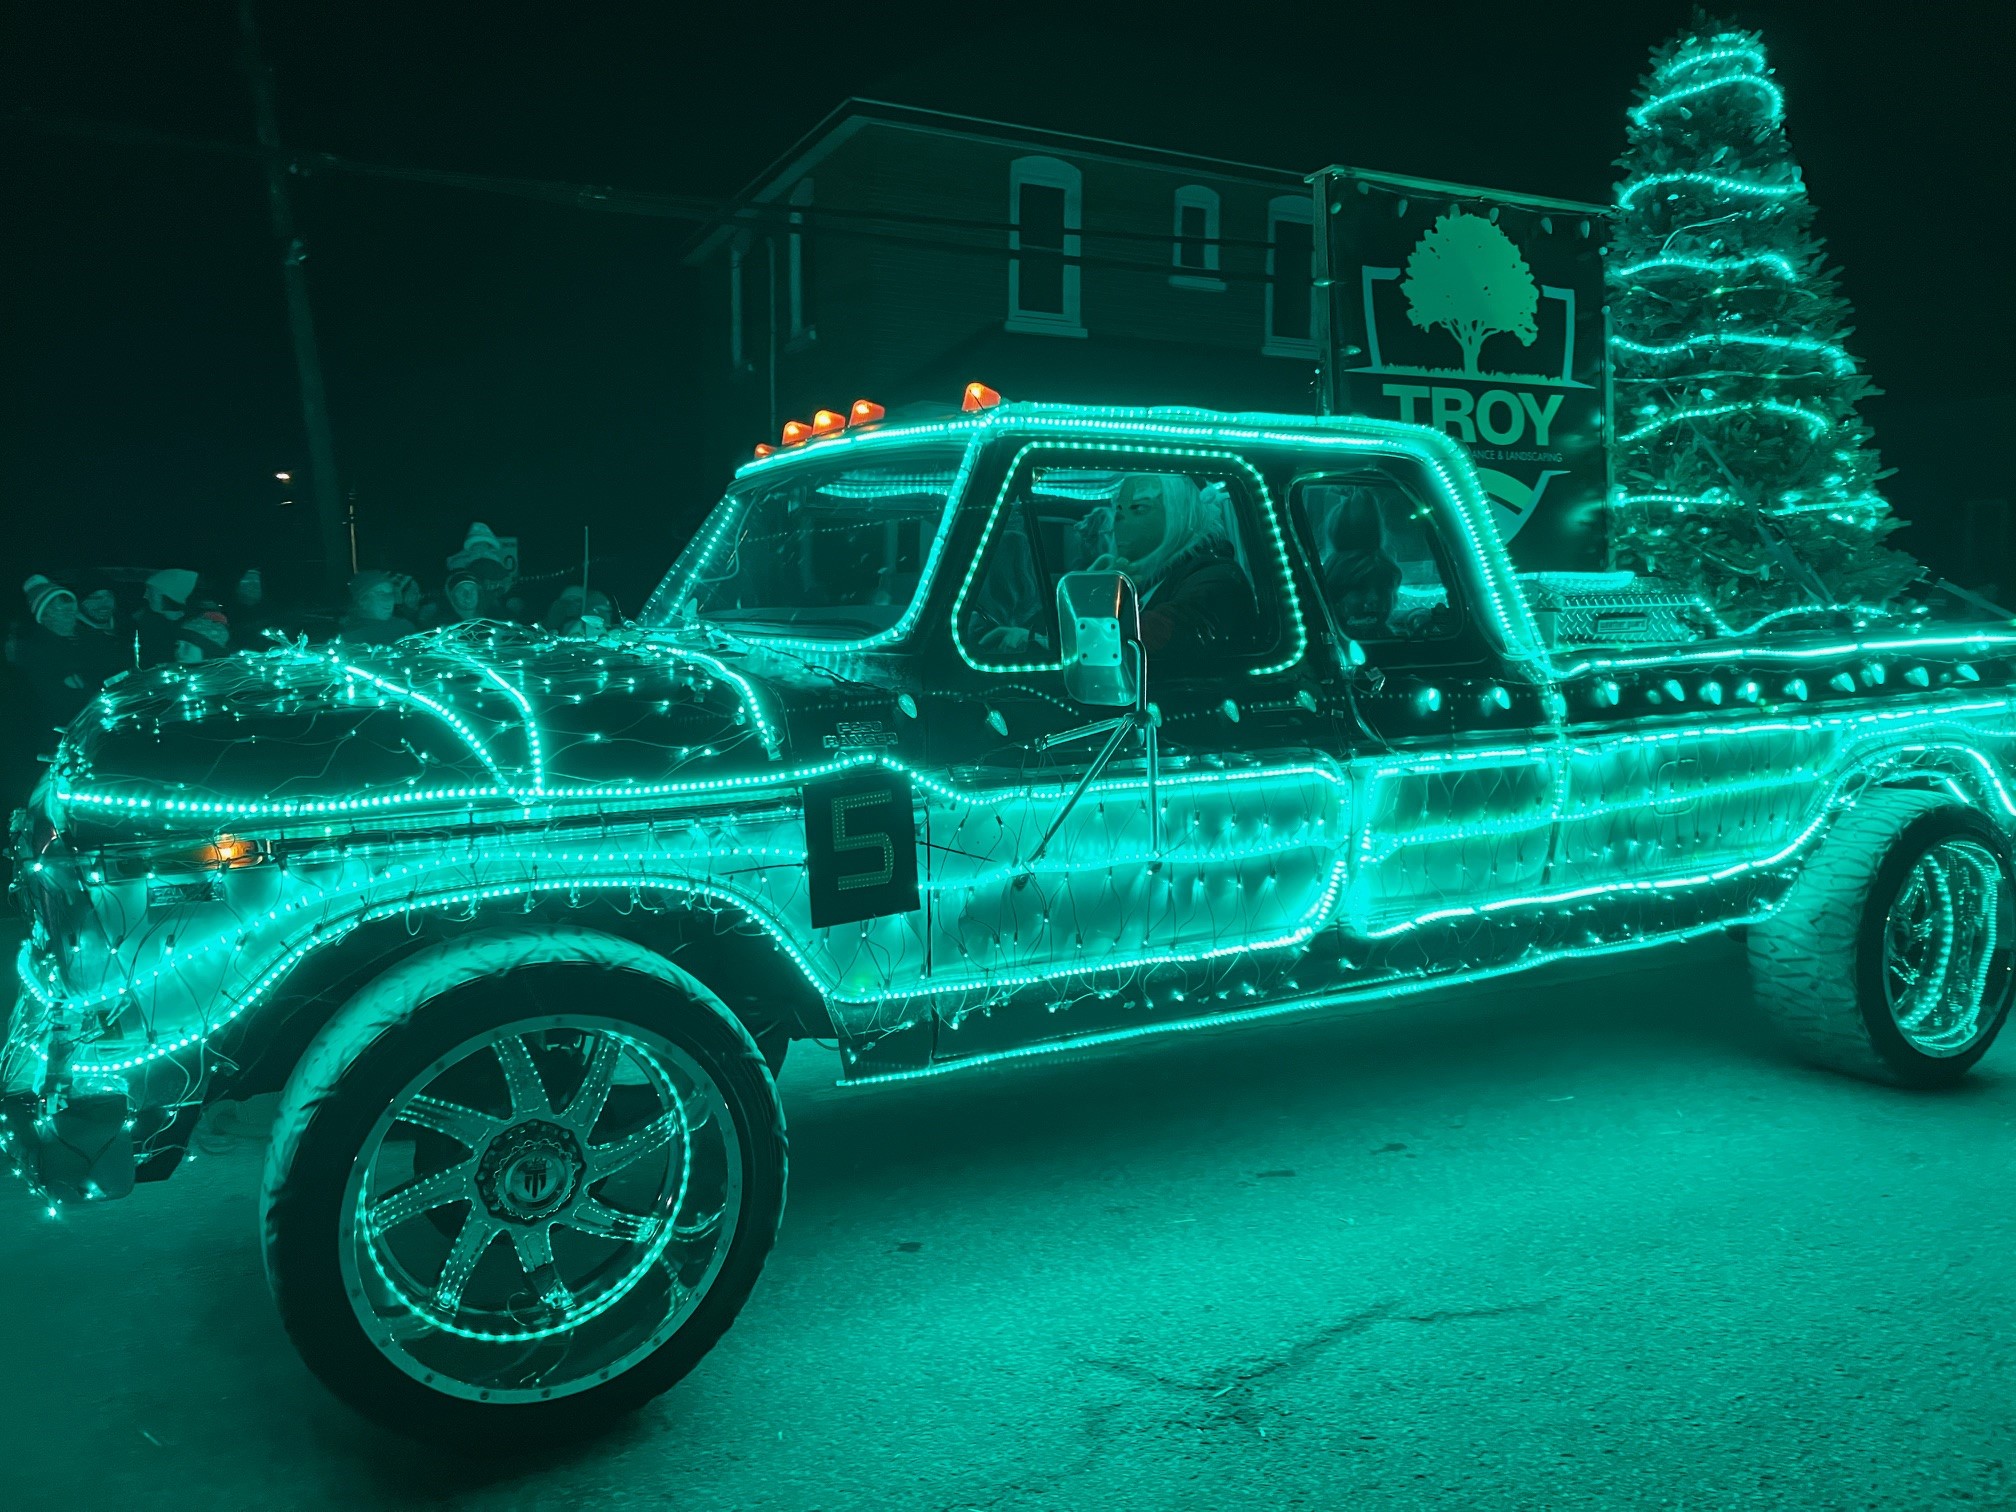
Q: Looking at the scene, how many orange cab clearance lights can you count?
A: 5